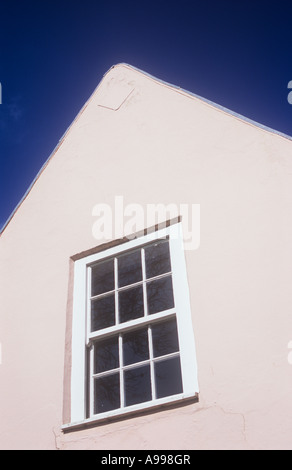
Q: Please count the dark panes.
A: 12